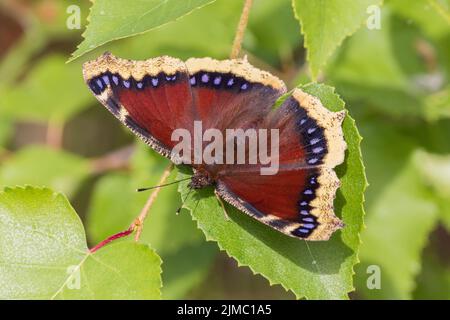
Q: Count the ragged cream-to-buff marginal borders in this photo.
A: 4